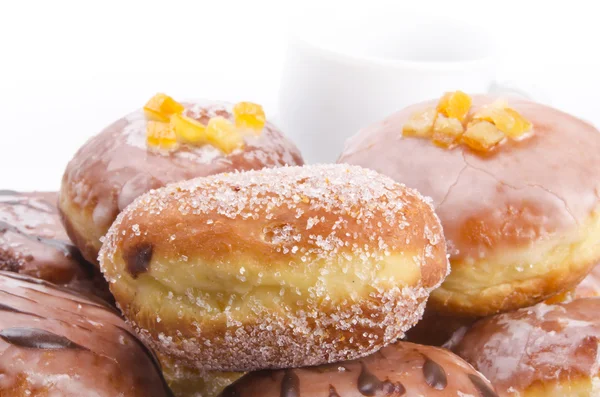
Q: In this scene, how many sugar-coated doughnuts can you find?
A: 1